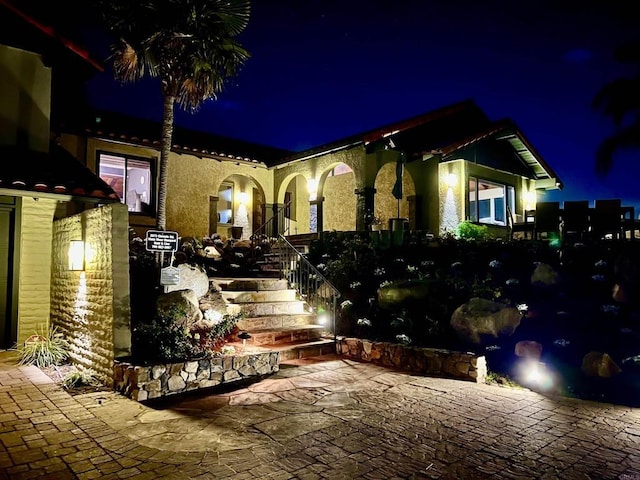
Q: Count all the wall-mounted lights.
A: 5